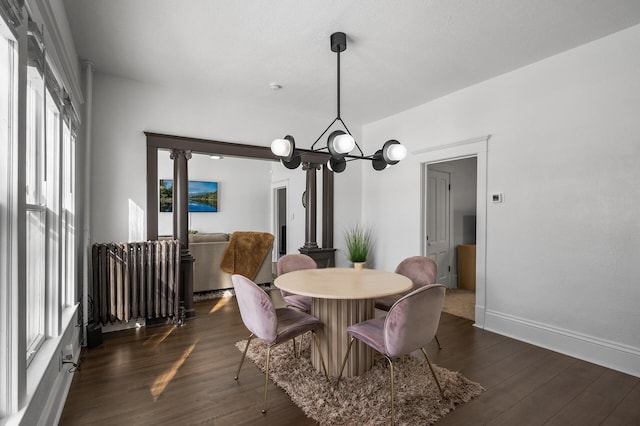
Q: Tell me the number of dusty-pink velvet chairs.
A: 4